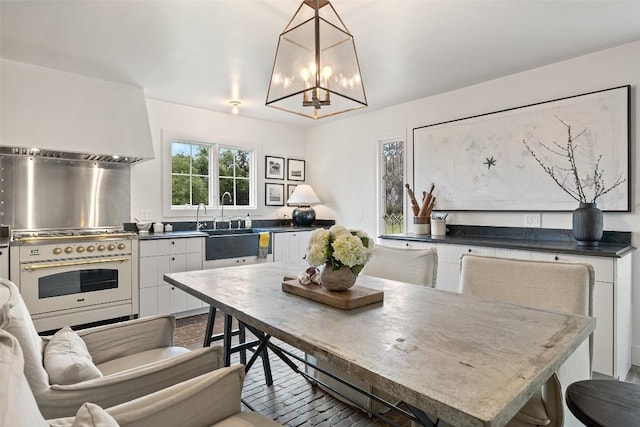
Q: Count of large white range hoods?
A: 1